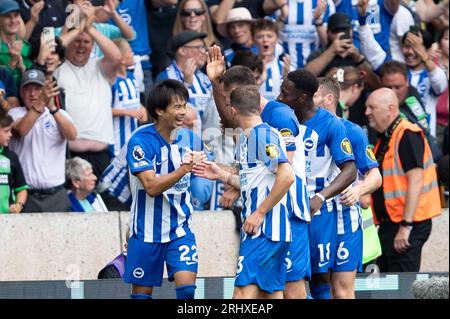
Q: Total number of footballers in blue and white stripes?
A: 5